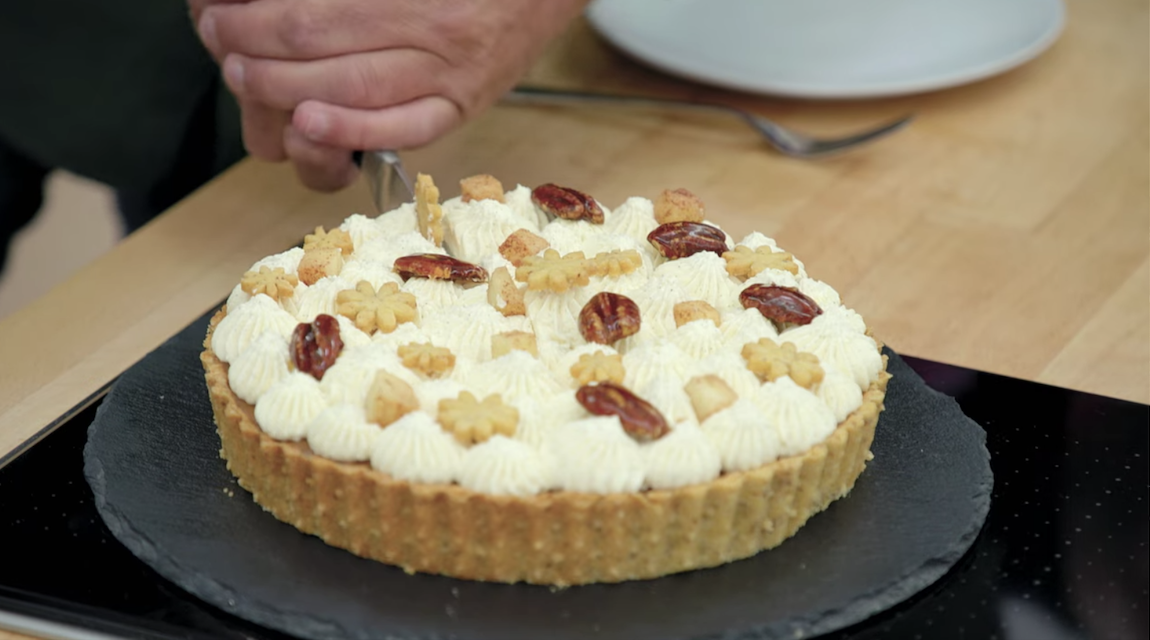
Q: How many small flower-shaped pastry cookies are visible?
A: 11